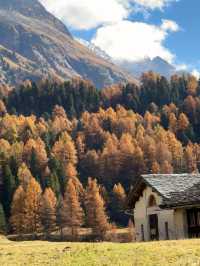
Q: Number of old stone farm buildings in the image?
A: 1